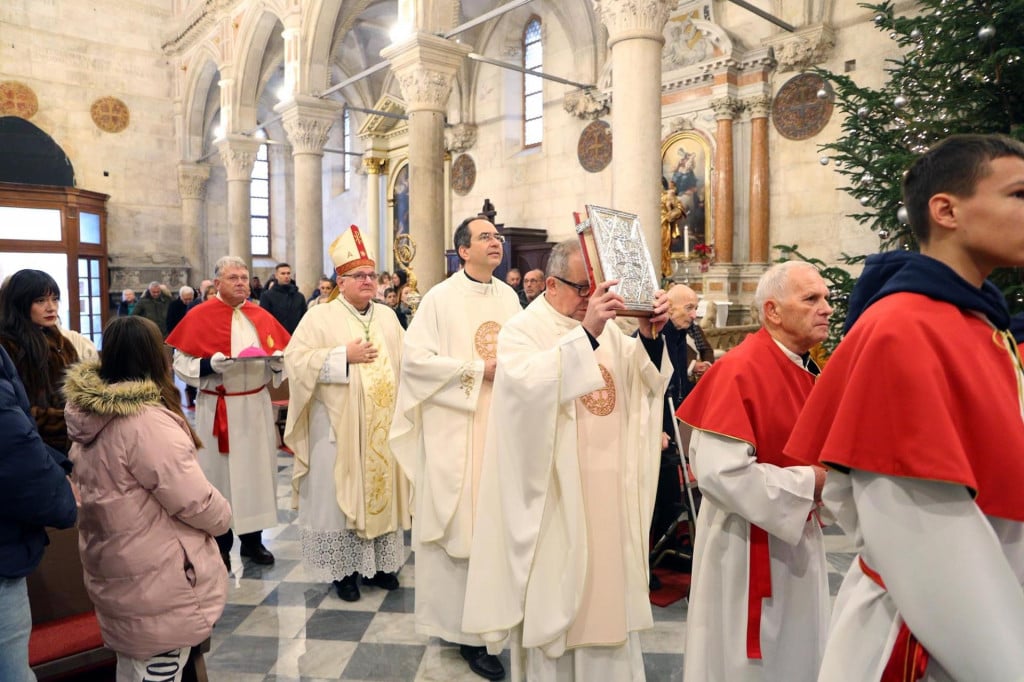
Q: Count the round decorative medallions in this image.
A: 5